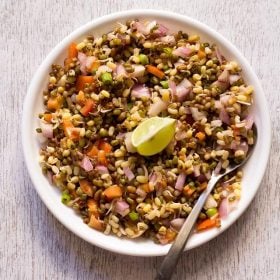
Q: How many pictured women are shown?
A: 0